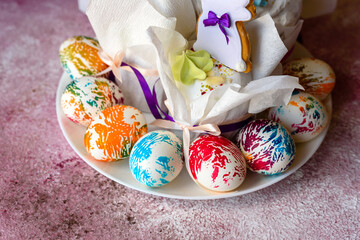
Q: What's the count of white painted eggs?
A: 8